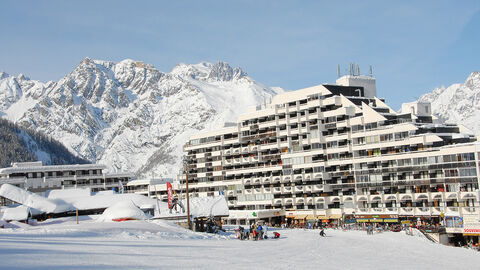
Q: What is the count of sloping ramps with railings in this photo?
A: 1